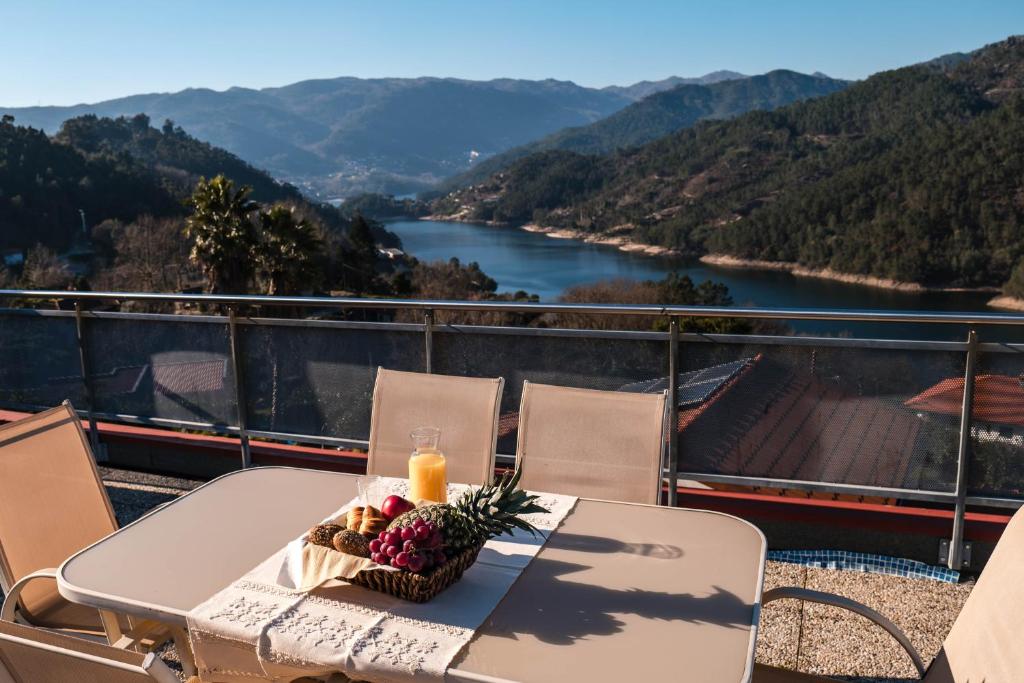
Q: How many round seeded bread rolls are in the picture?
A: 2